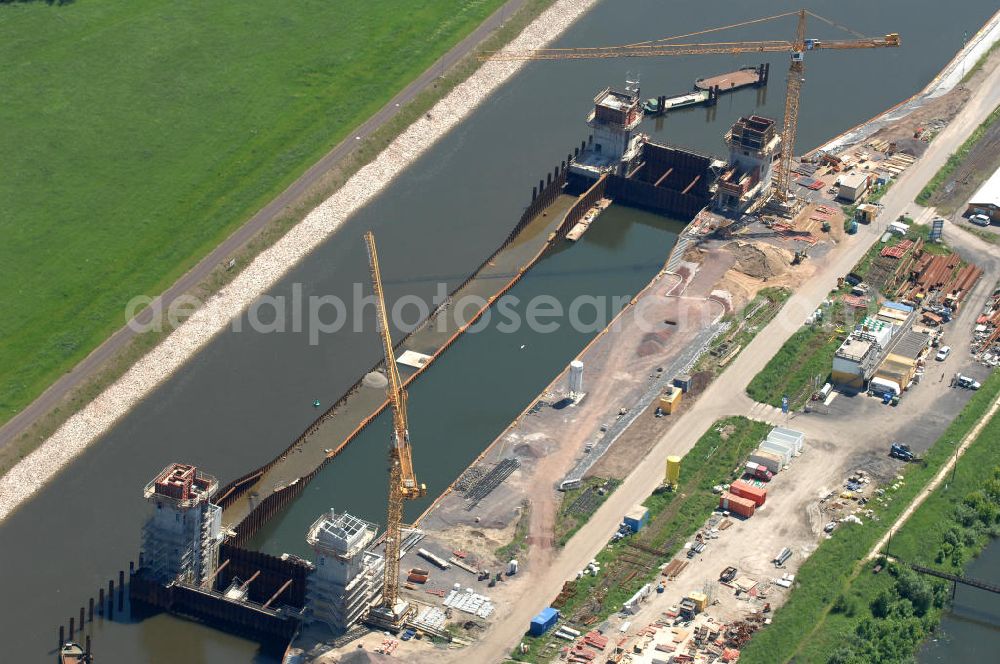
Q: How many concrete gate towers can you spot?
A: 4